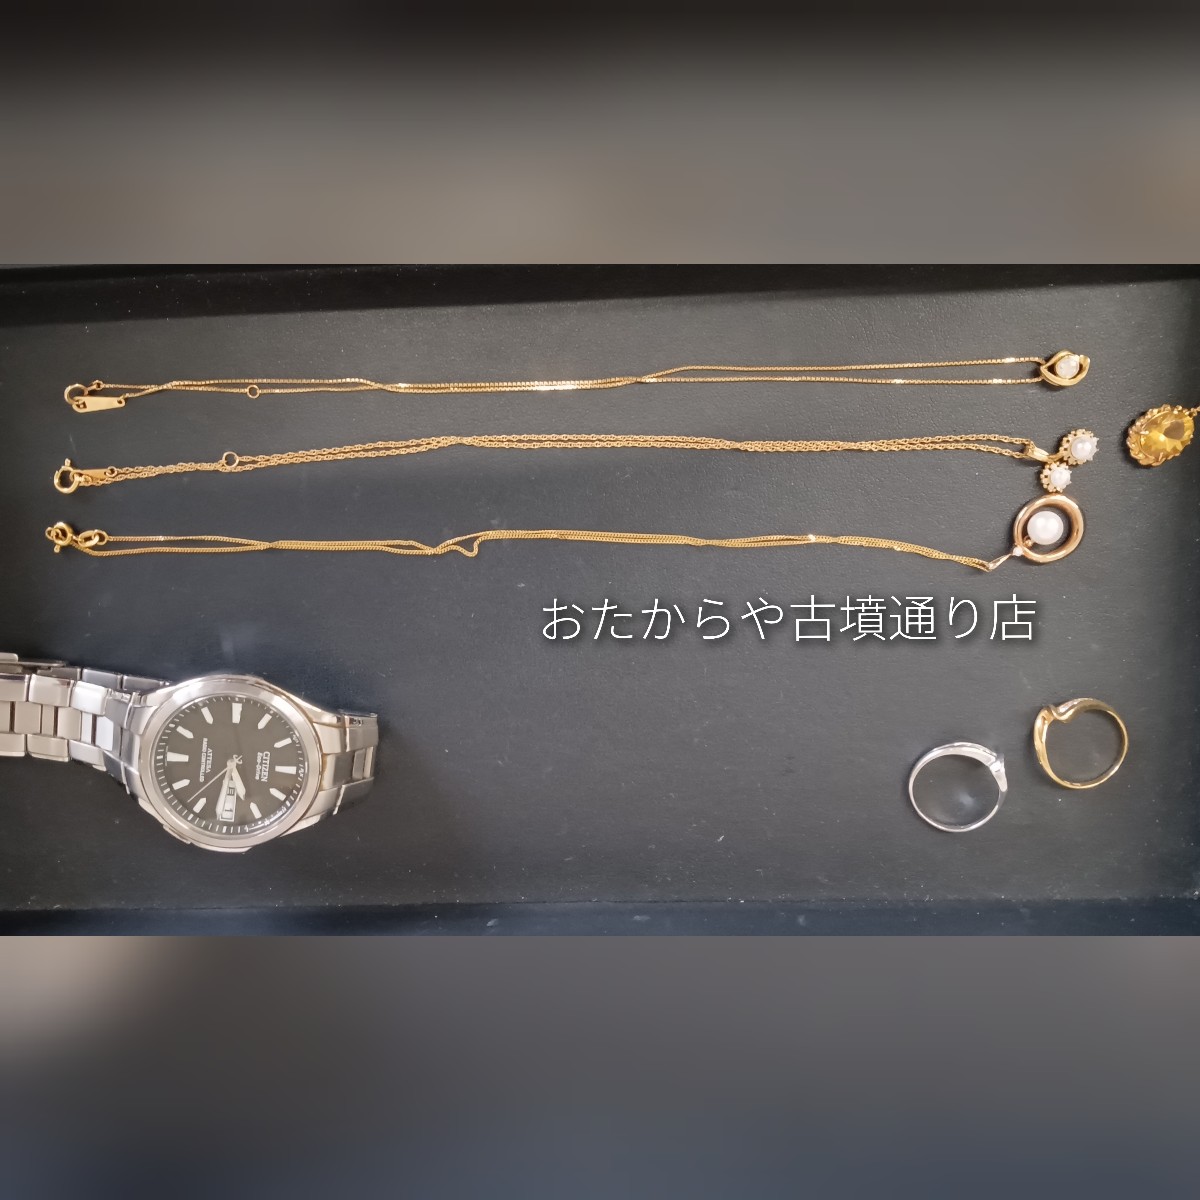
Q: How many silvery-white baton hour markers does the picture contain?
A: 11